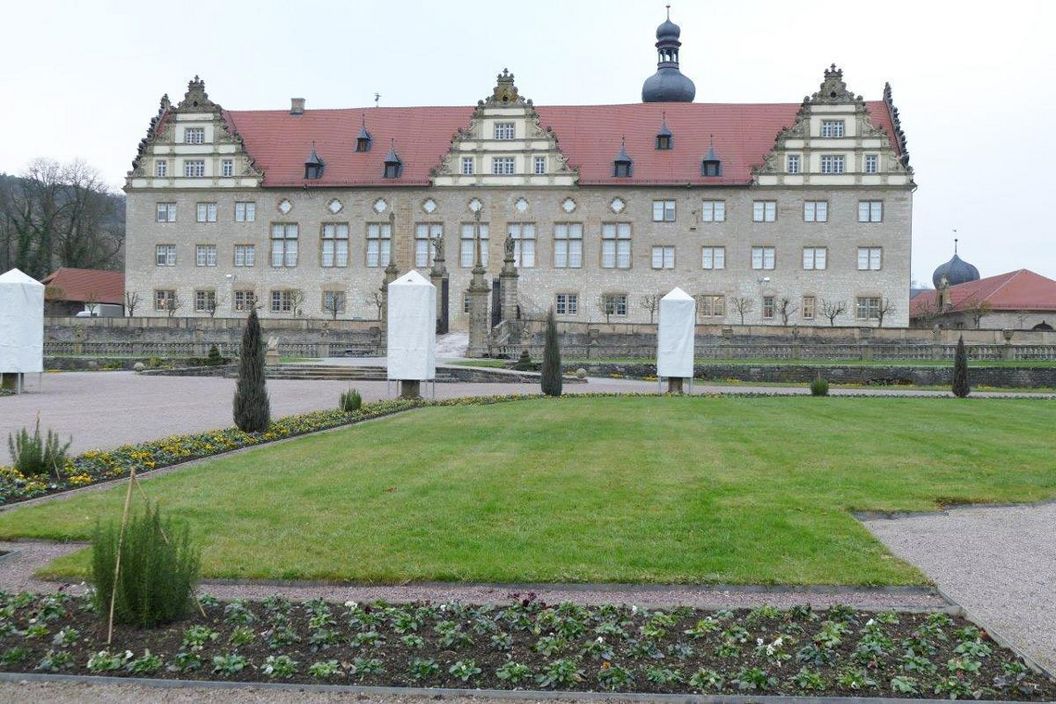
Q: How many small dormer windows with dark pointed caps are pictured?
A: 6